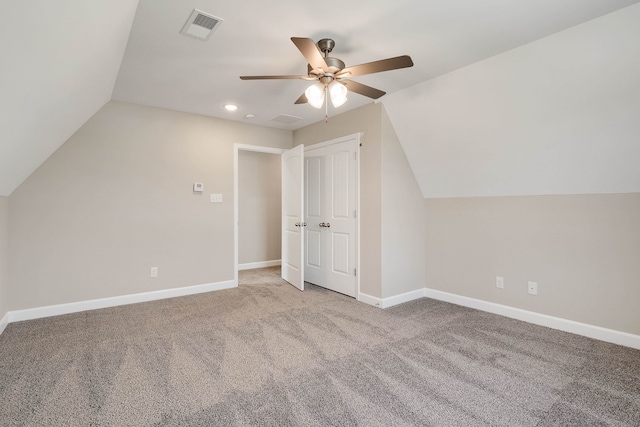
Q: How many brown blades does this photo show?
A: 5